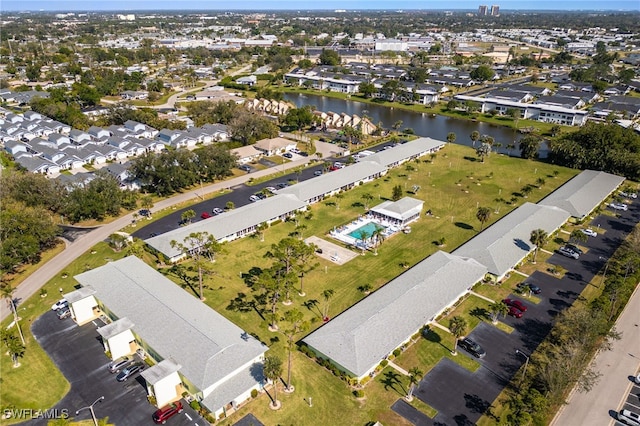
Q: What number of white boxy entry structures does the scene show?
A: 3